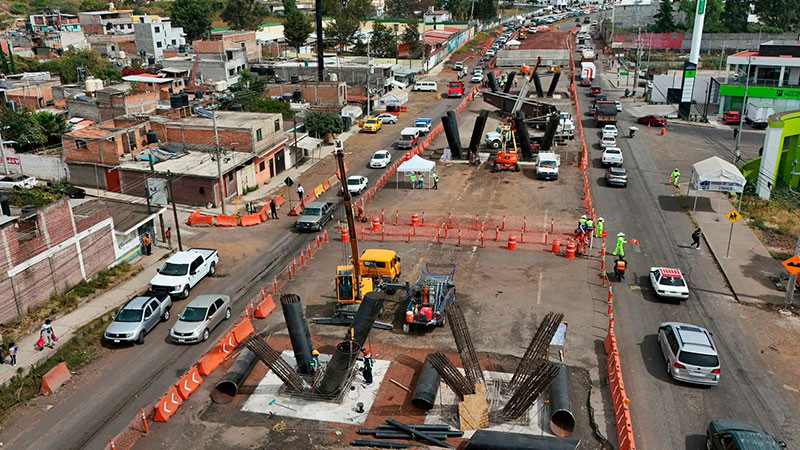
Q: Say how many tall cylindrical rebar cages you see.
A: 5